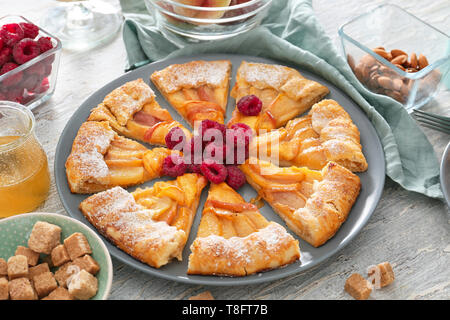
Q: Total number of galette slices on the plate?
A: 8